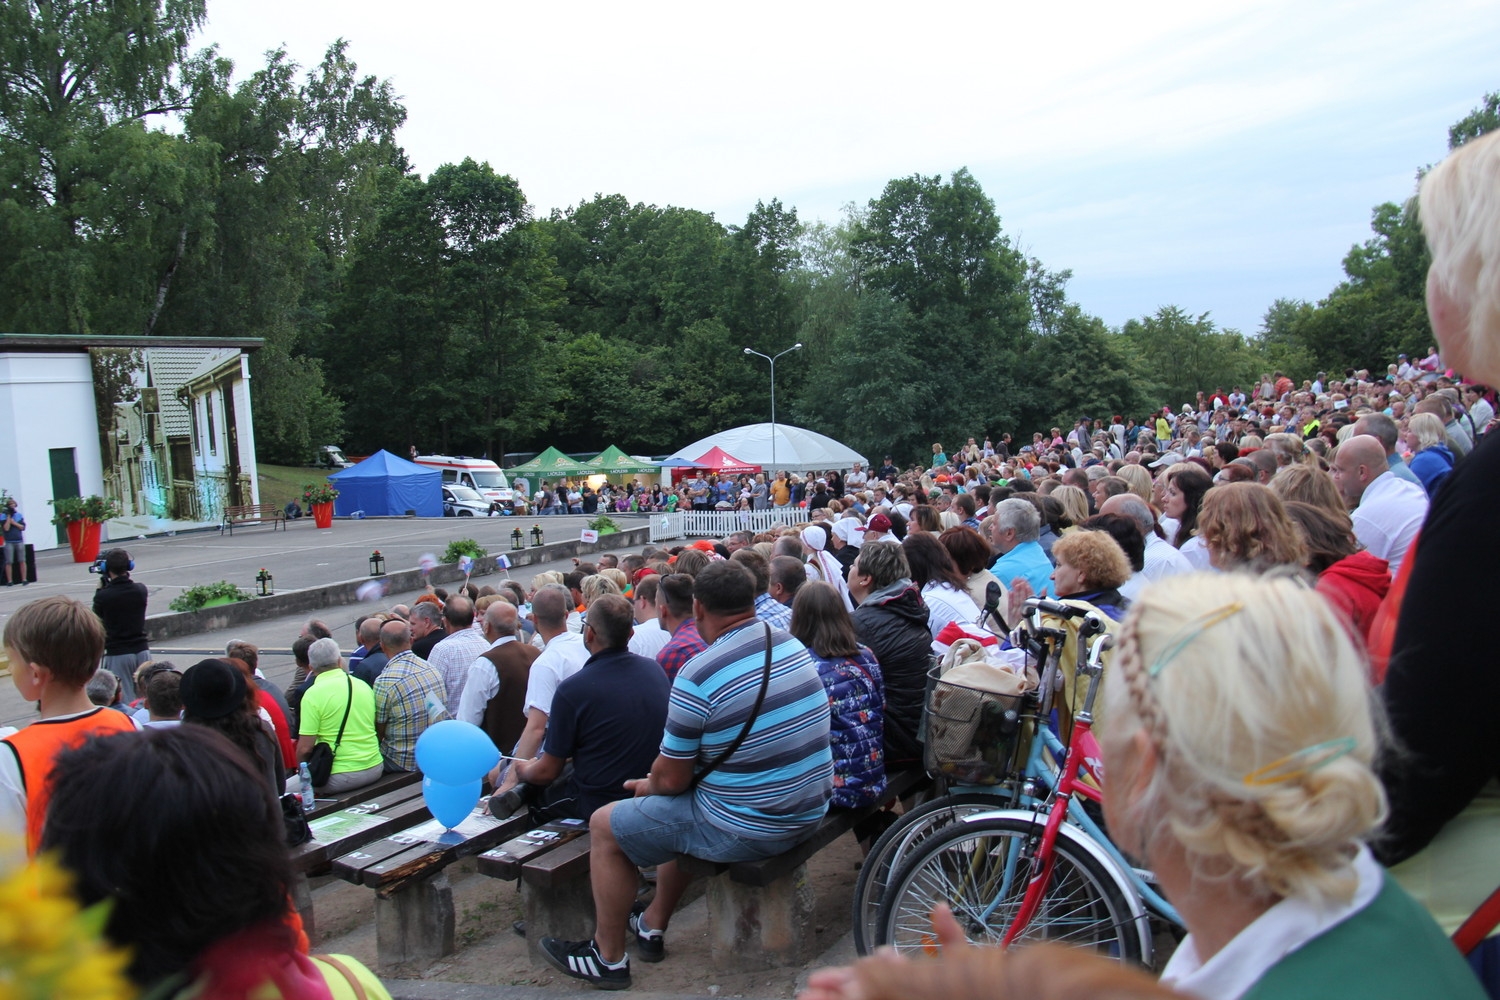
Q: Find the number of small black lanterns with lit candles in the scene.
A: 4